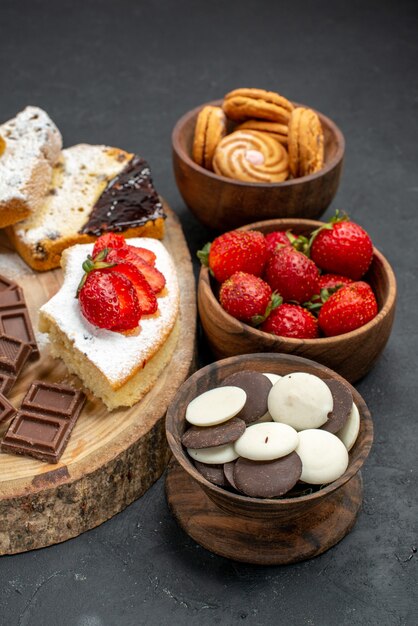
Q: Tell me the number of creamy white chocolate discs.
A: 7